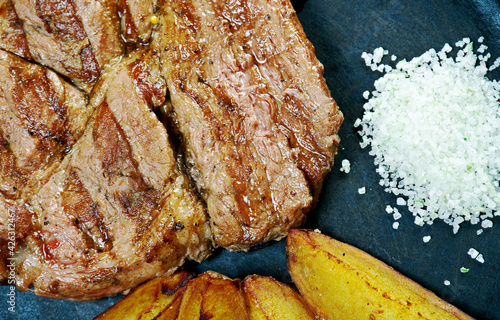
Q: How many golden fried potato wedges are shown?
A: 4